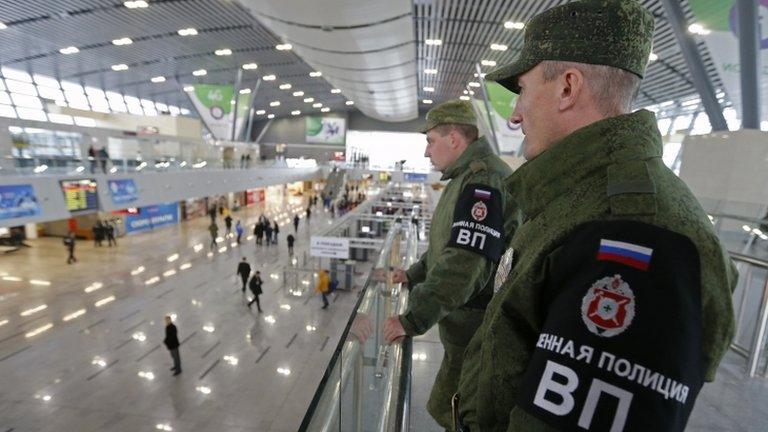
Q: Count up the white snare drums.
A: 0